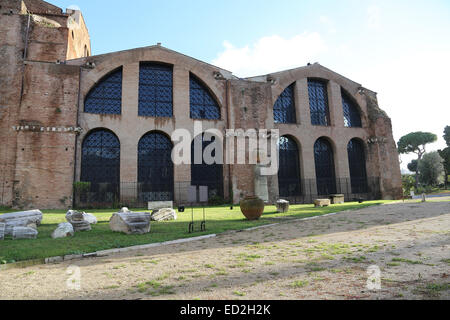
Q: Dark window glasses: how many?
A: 12